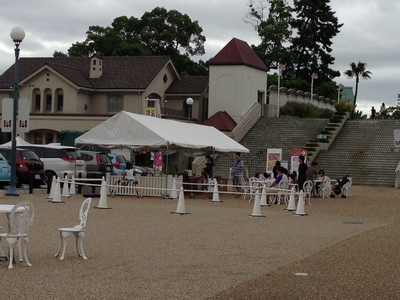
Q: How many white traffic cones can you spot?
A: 13